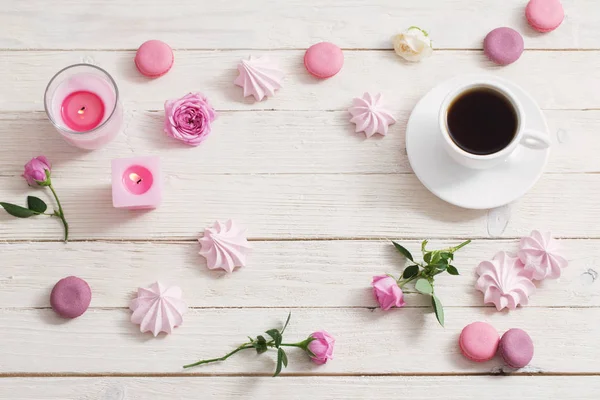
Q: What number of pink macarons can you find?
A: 4